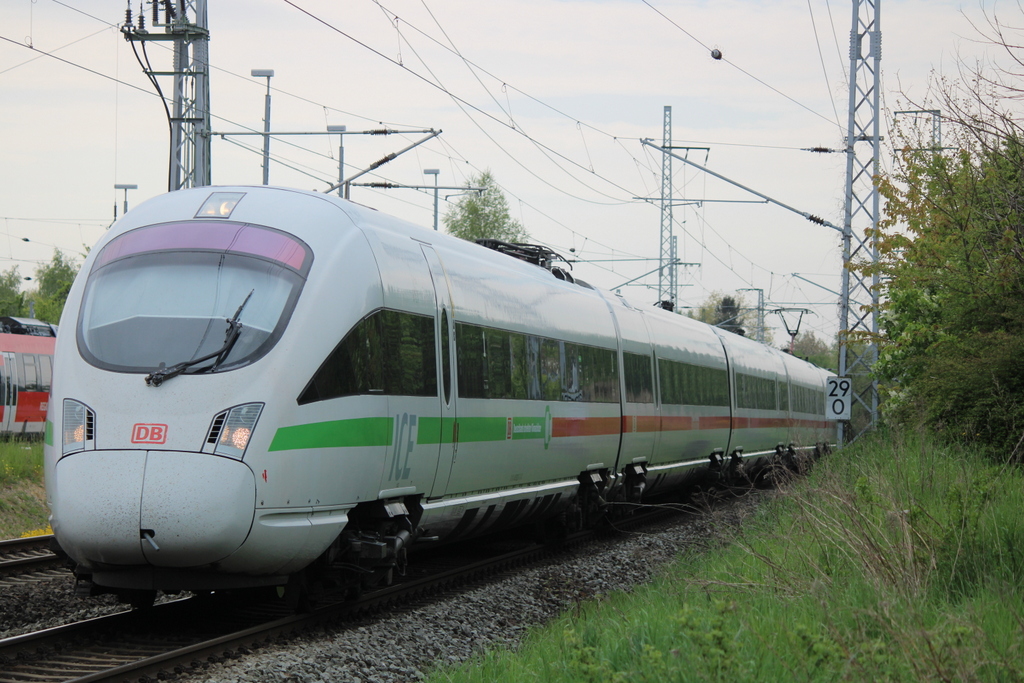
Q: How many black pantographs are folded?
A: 1